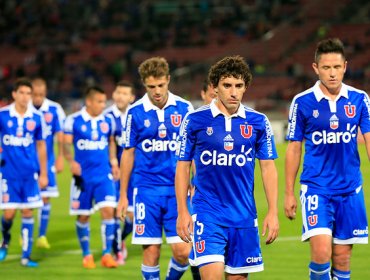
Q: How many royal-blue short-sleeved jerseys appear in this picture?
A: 7